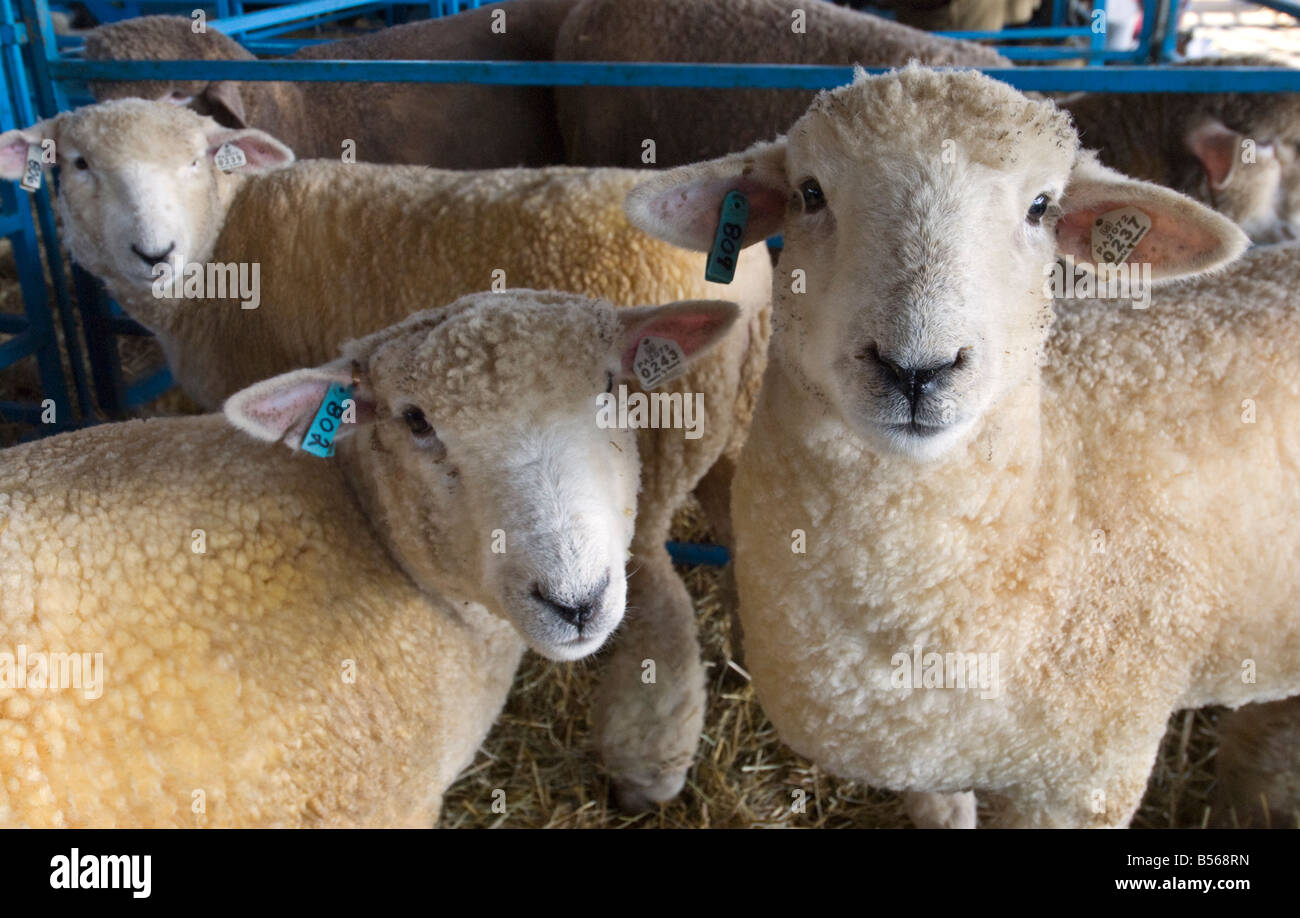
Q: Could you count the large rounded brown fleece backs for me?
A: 2